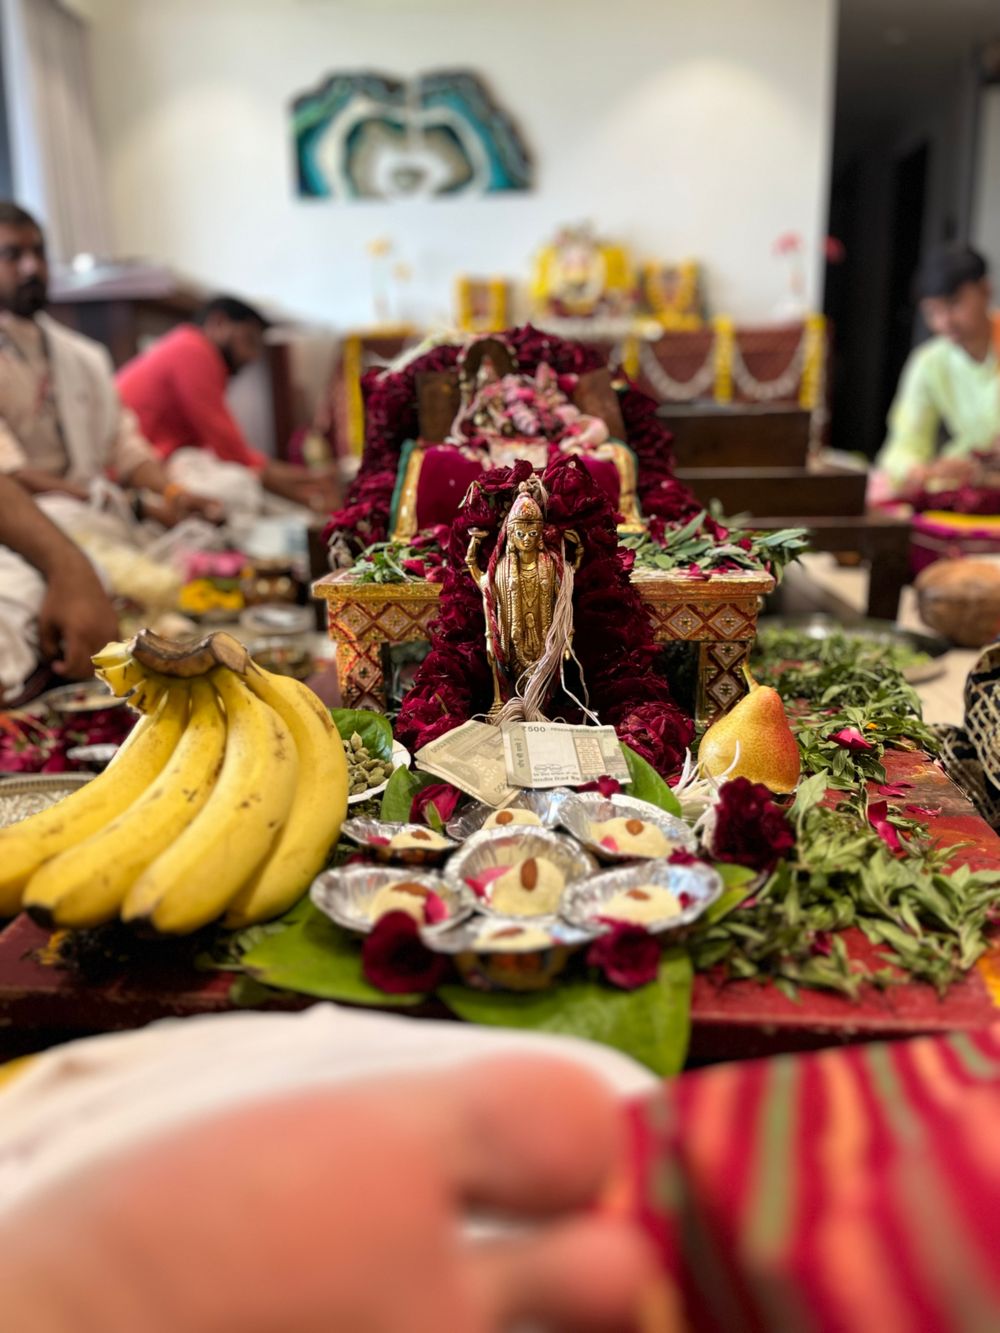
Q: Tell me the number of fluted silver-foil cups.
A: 7